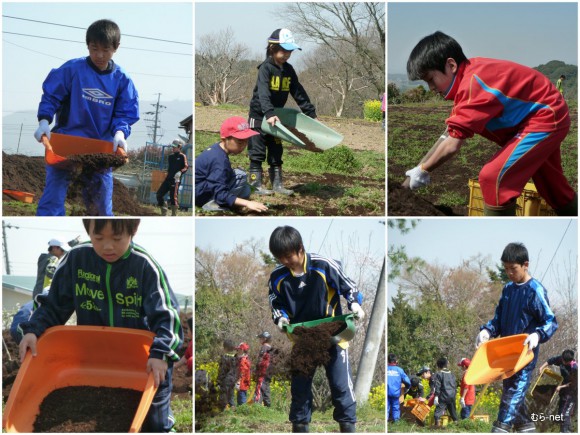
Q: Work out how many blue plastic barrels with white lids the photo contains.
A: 0